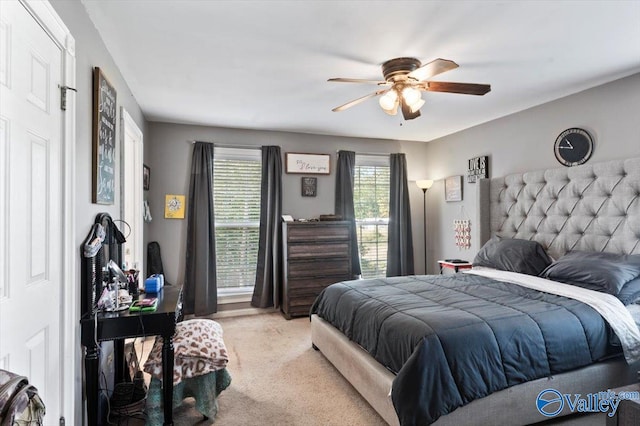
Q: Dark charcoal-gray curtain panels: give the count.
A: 4